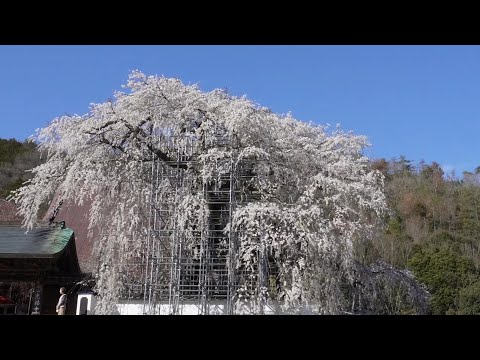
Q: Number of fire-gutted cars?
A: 0